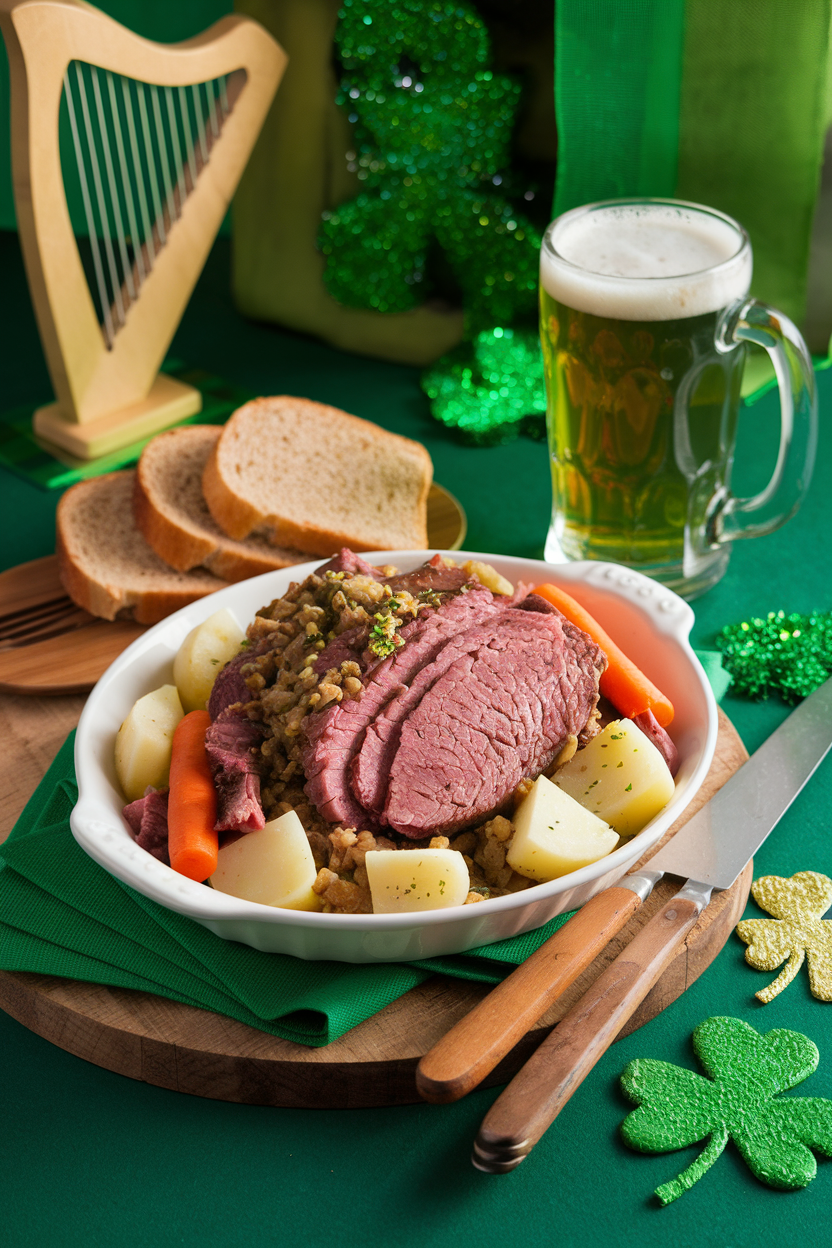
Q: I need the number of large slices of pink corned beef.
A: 3